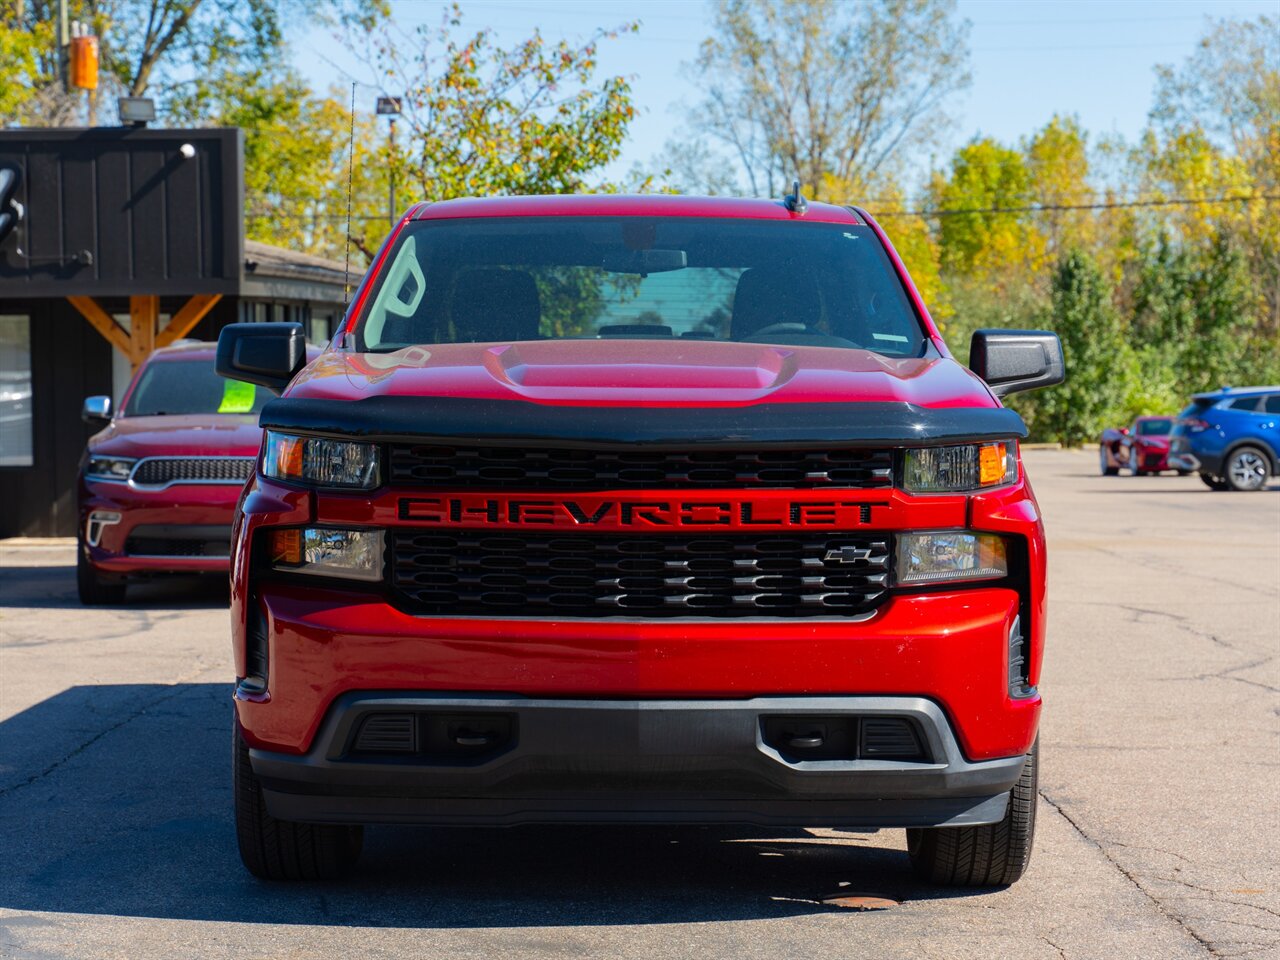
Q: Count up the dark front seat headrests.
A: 2